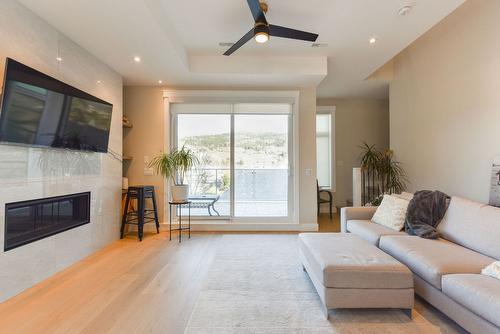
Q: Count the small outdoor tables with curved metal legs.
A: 1